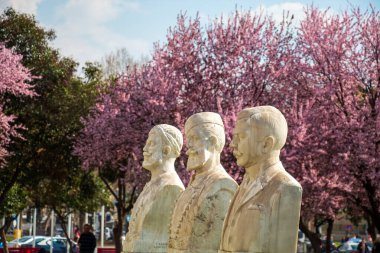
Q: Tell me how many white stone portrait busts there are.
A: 3